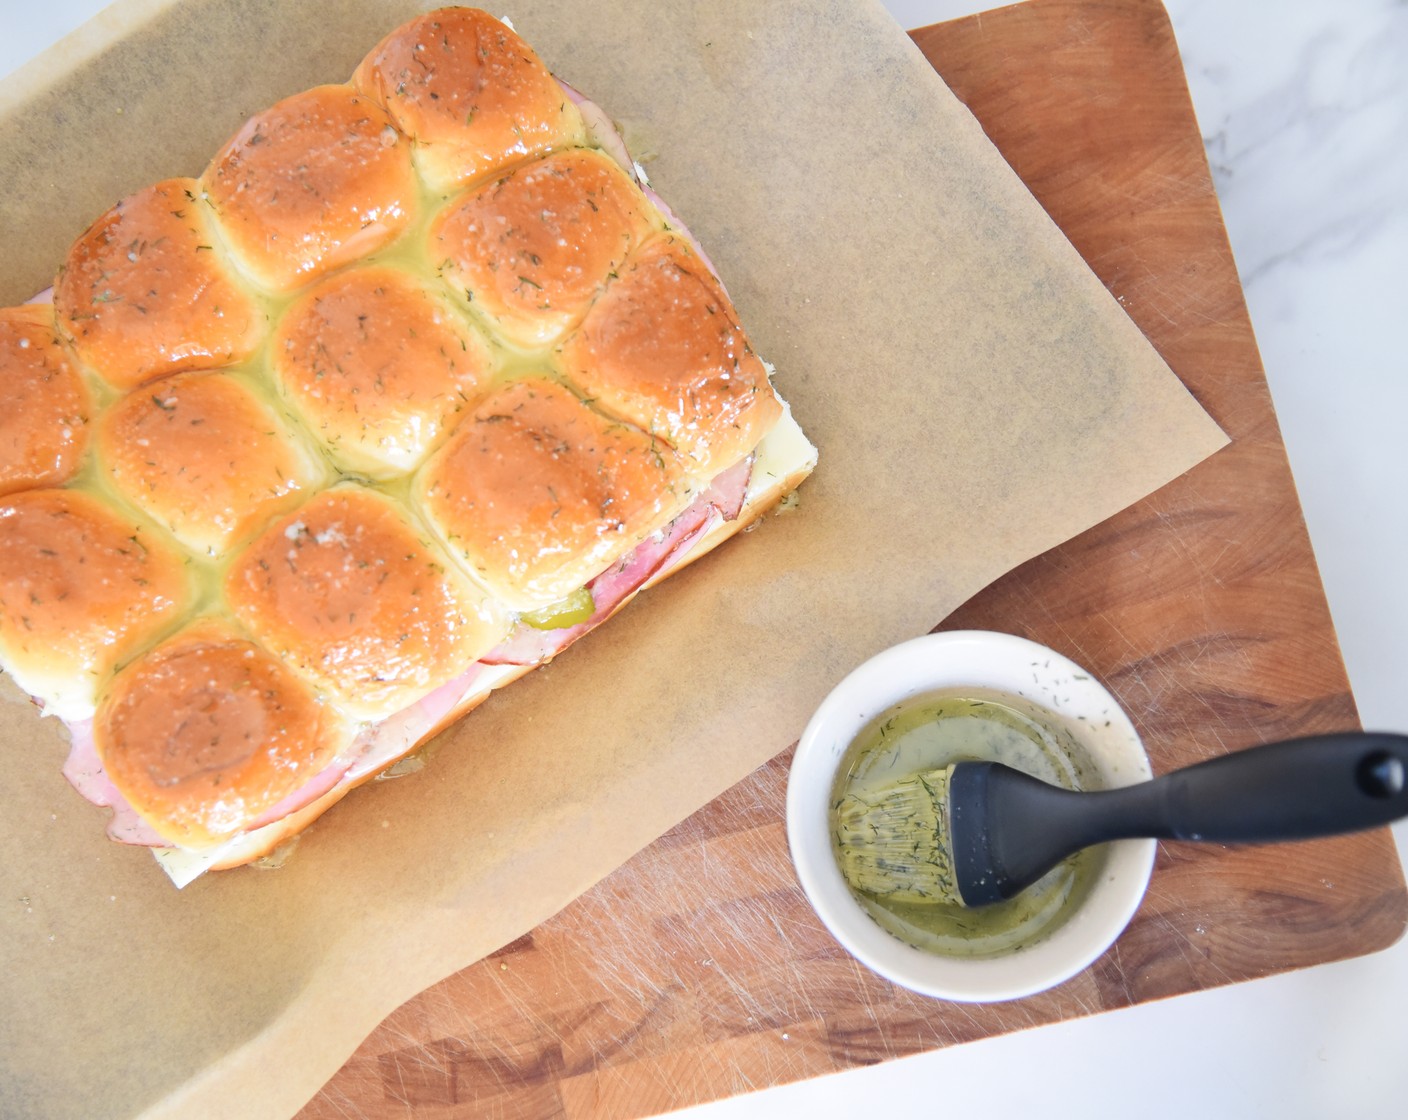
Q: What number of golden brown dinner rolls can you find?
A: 12